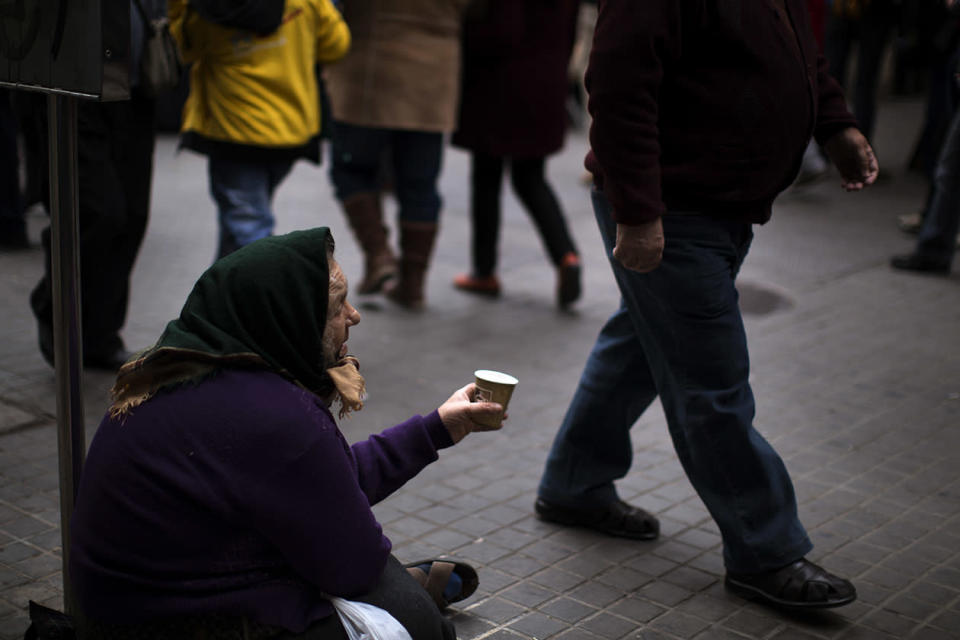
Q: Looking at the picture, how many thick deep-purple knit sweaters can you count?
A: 1